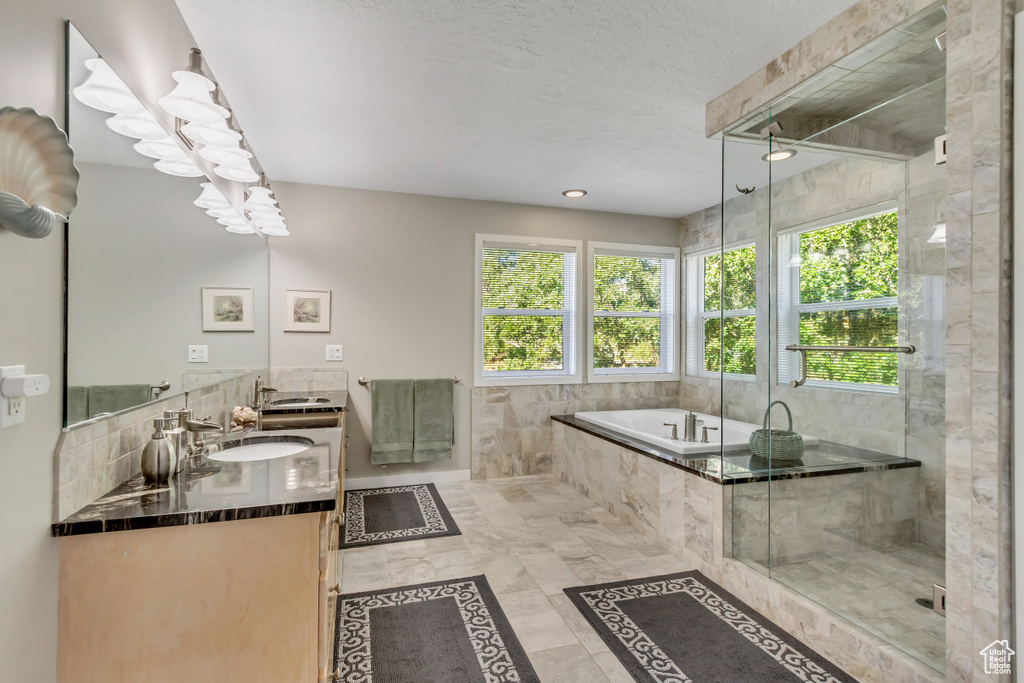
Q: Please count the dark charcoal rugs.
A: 3